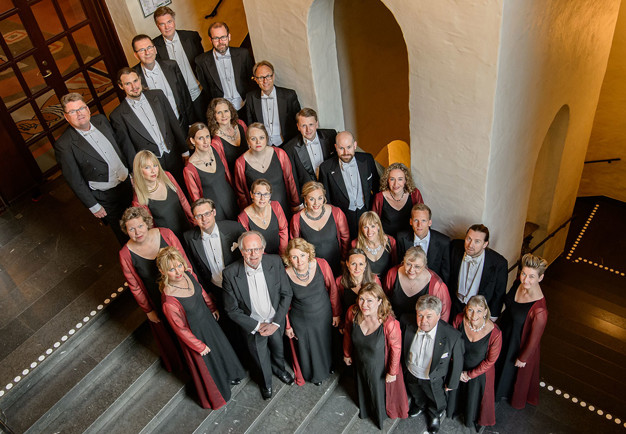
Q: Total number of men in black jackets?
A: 13